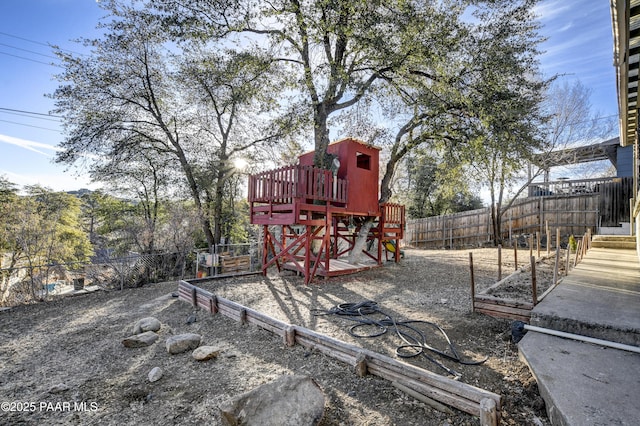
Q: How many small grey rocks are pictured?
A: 5